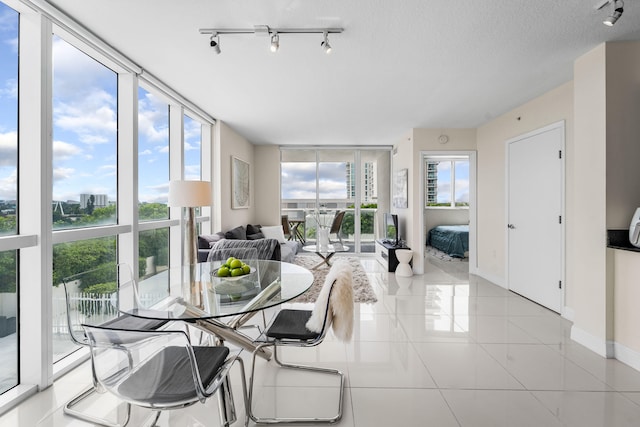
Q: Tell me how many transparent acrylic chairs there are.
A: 4